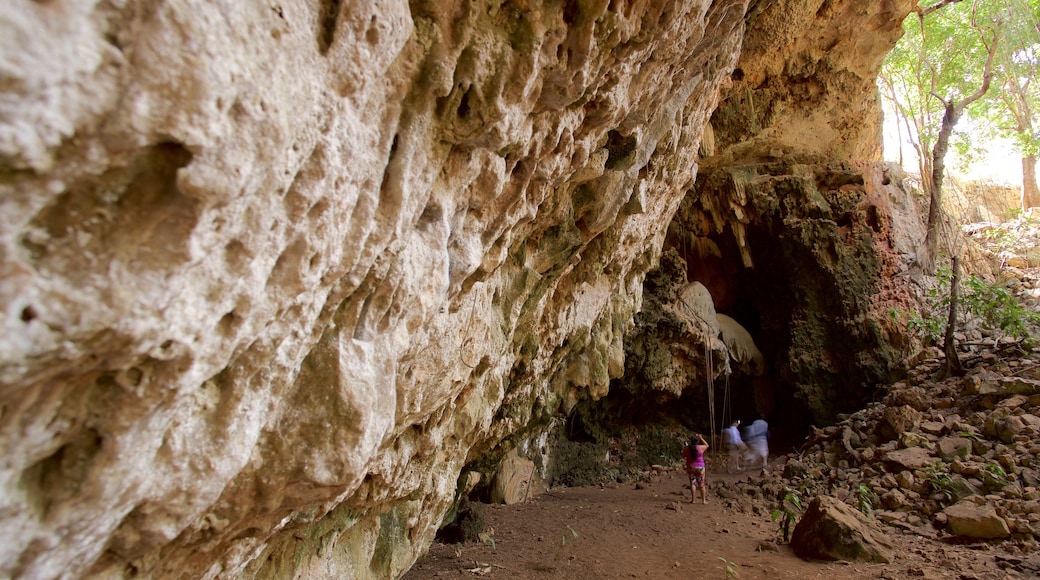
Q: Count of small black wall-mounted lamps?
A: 0